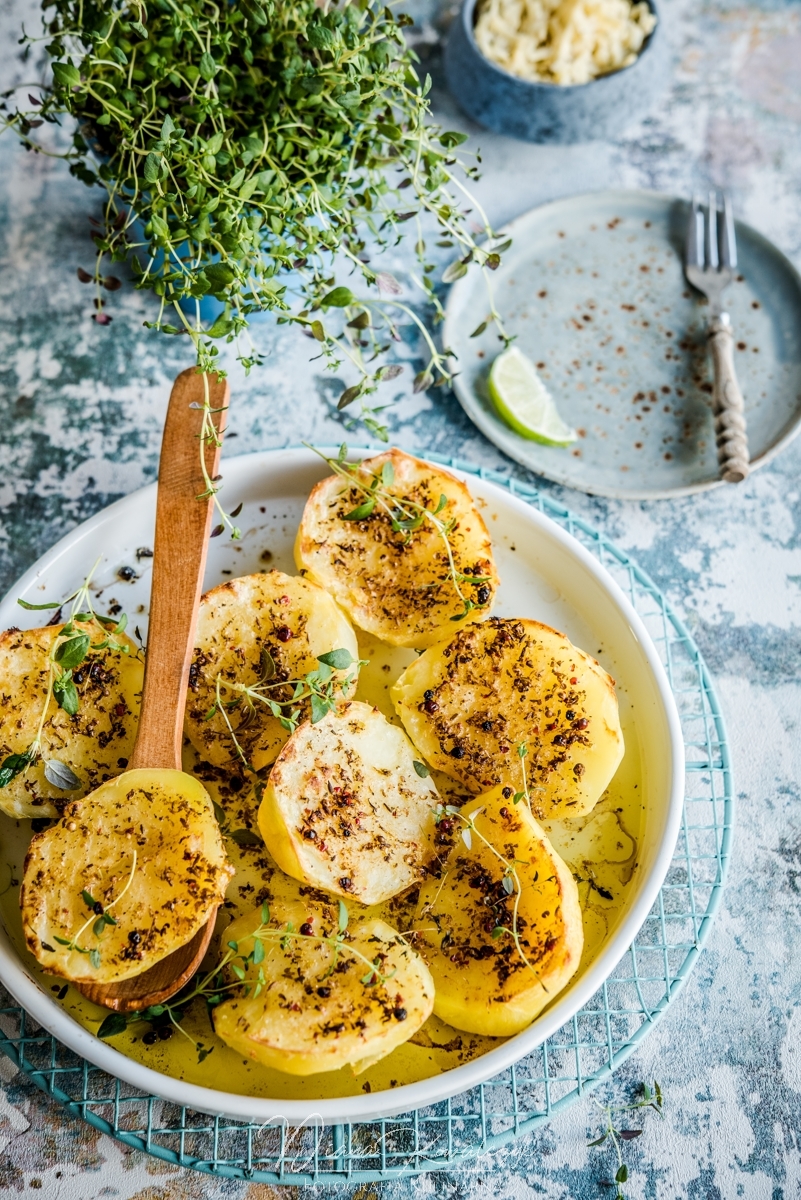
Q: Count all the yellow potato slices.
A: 8